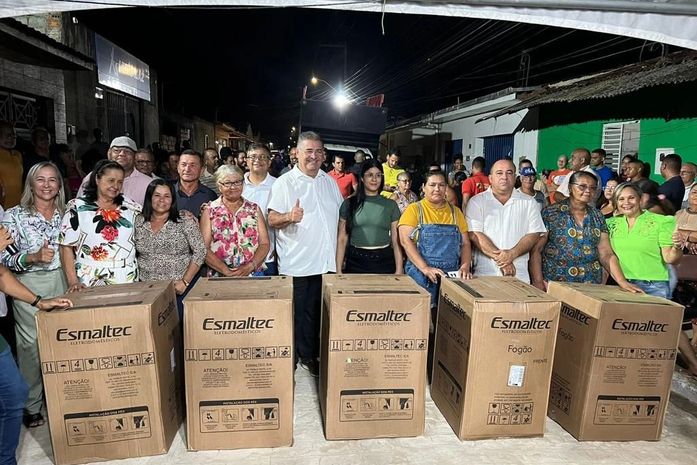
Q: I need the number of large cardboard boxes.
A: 5